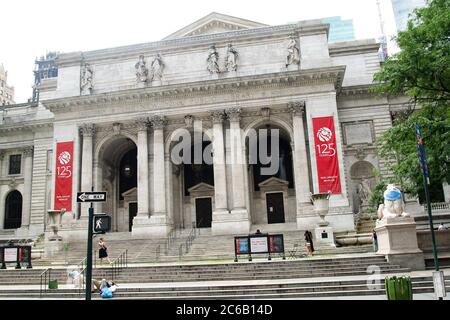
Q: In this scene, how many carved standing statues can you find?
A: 6